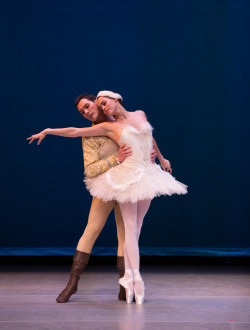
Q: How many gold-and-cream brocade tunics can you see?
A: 1